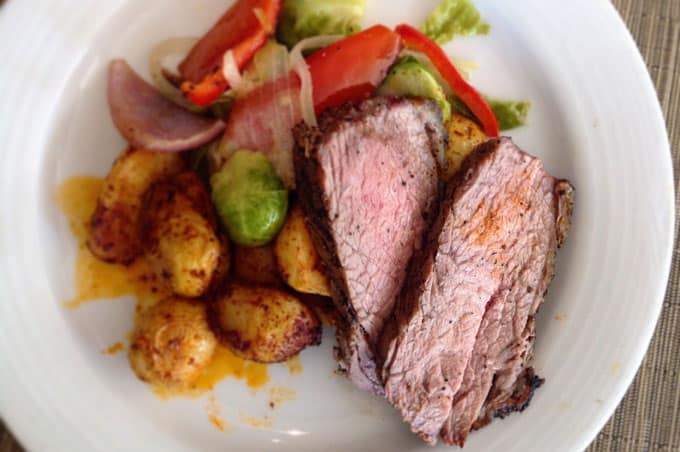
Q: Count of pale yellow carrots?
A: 0